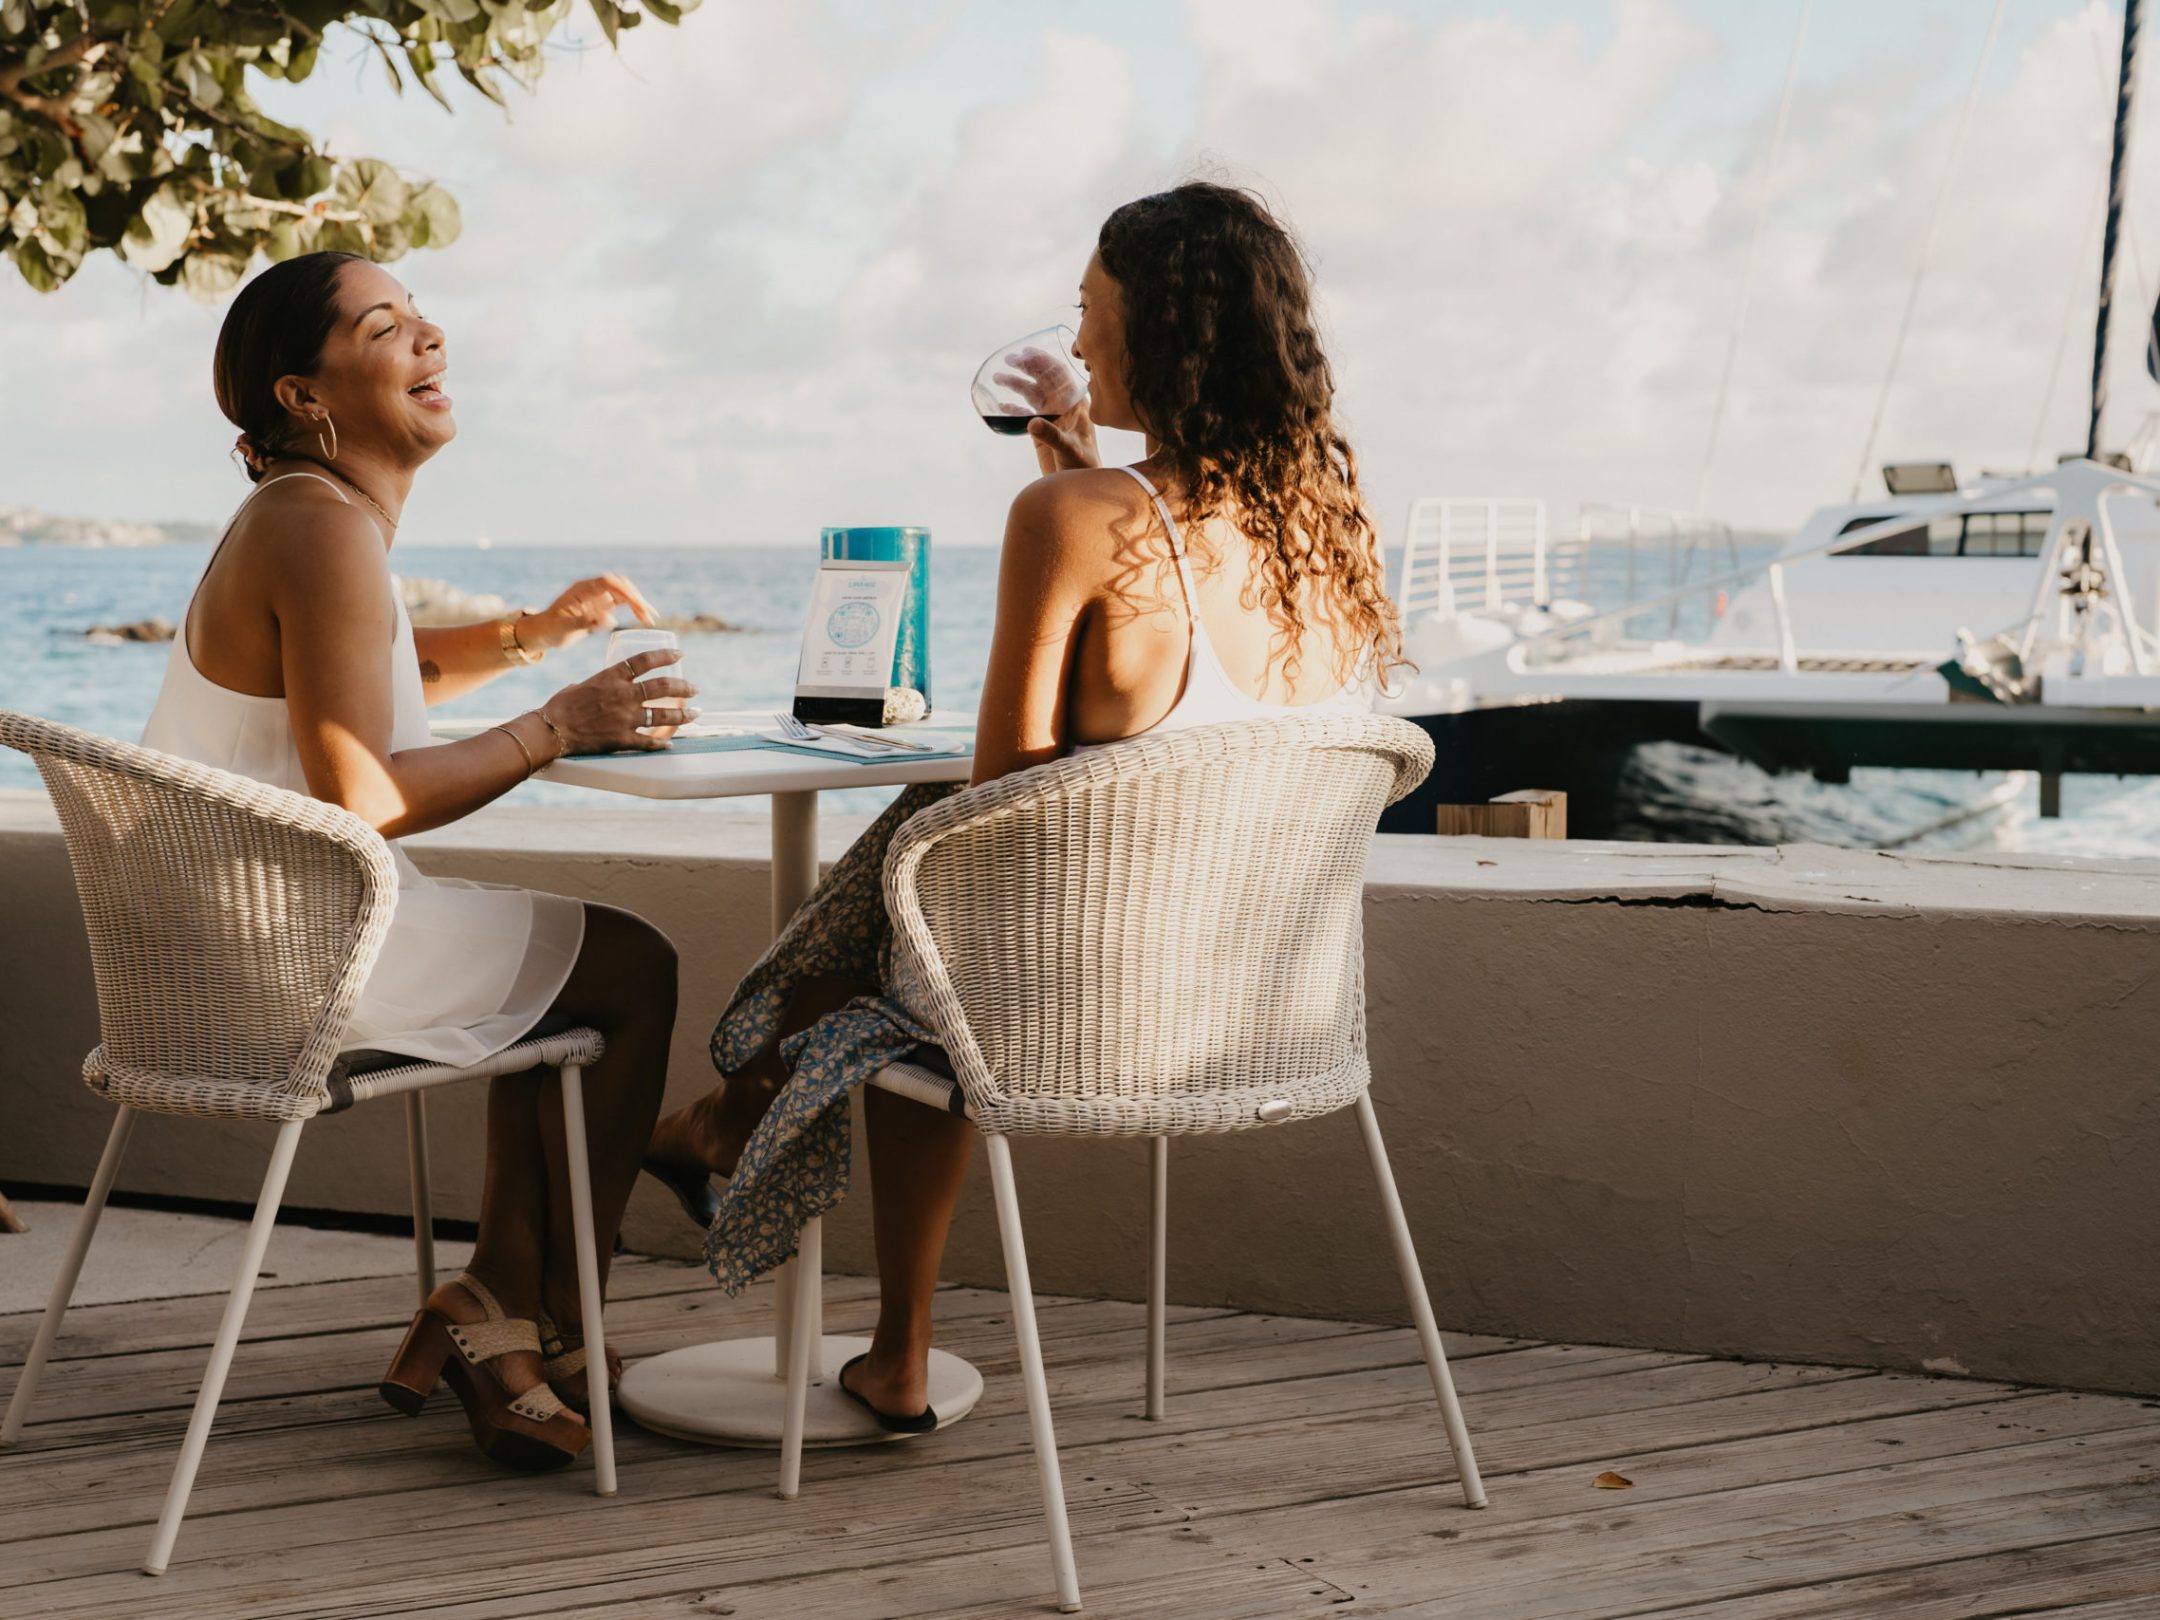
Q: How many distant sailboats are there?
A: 1